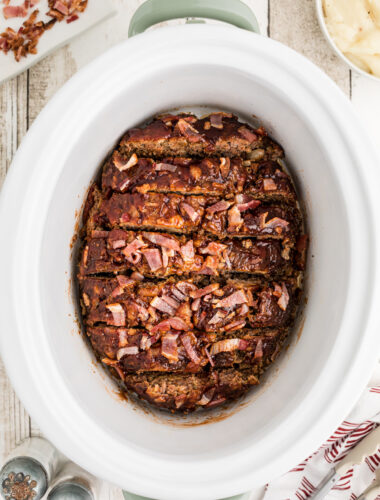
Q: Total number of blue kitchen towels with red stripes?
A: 0